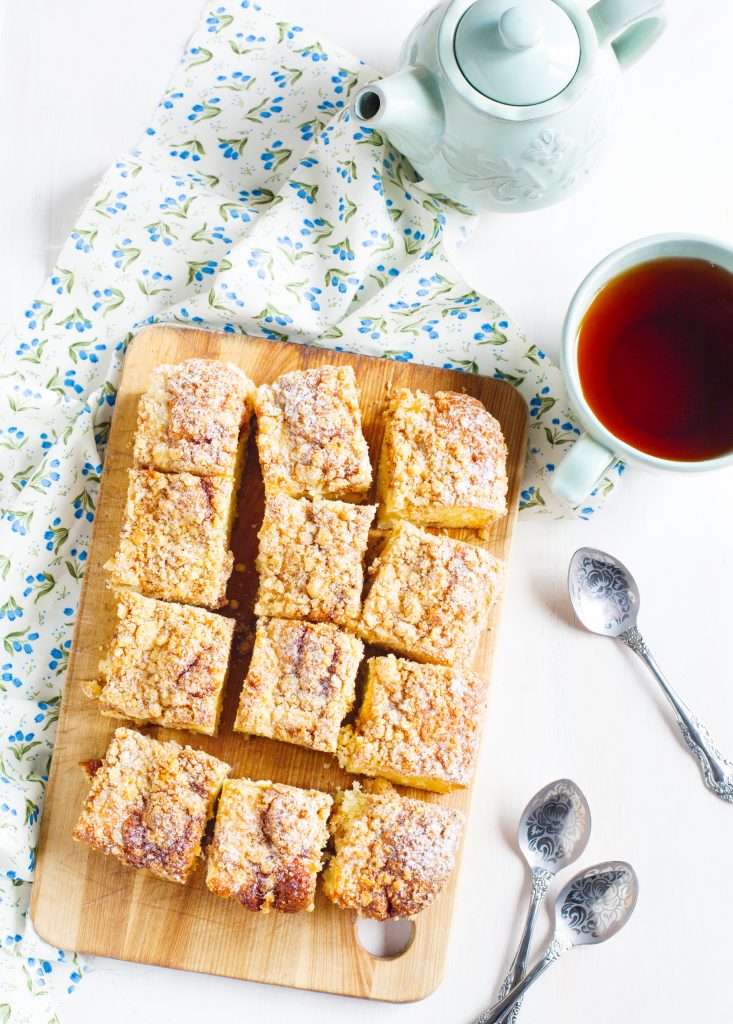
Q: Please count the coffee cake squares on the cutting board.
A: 12